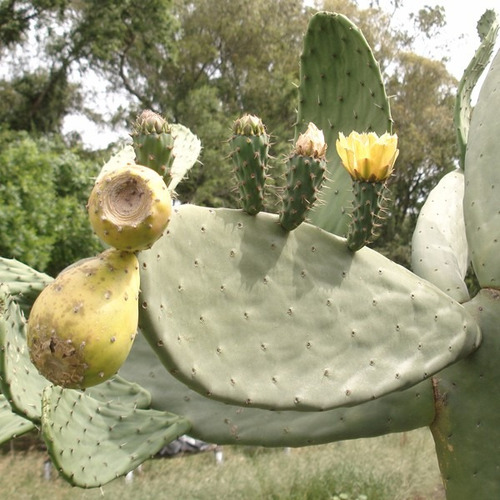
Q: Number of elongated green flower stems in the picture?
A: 4